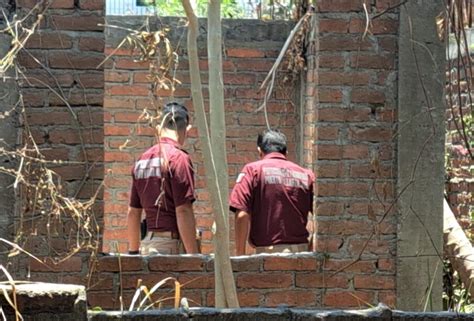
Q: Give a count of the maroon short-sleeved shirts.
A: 2